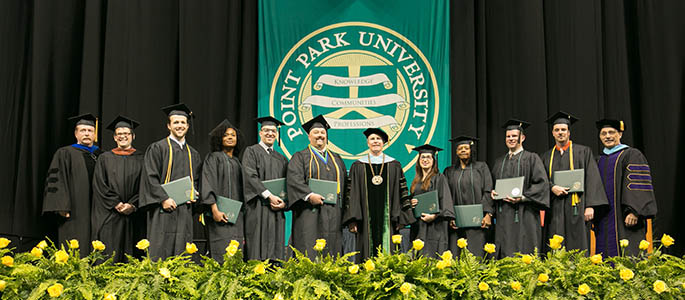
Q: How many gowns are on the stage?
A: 12